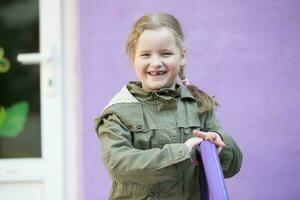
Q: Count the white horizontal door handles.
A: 1